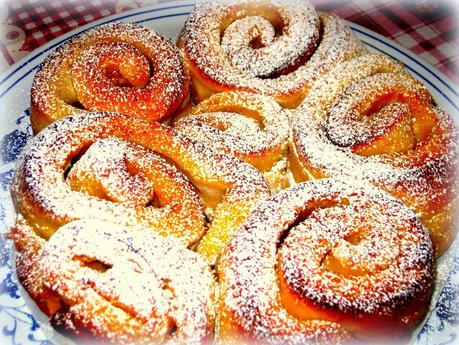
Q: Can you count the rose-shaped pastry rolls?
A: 7